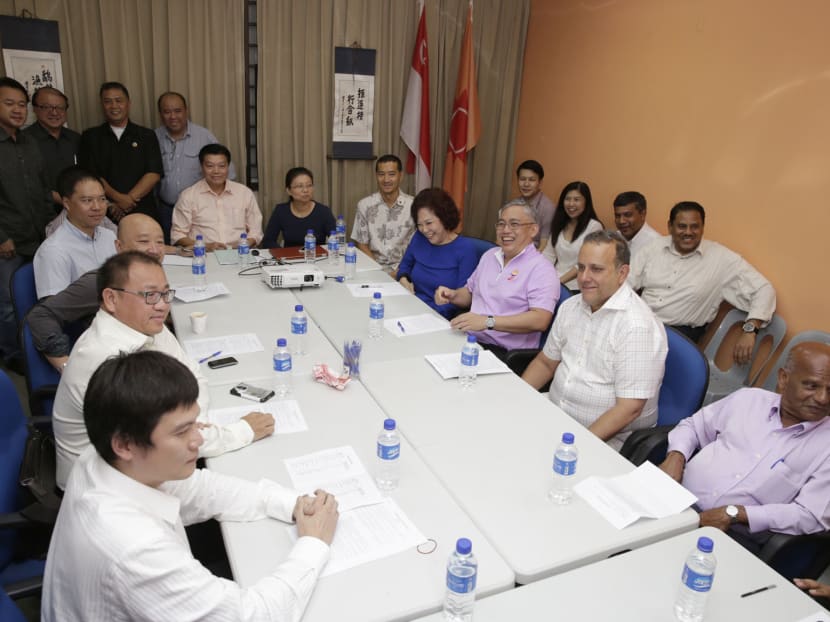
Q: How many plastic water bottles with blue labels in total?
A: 15